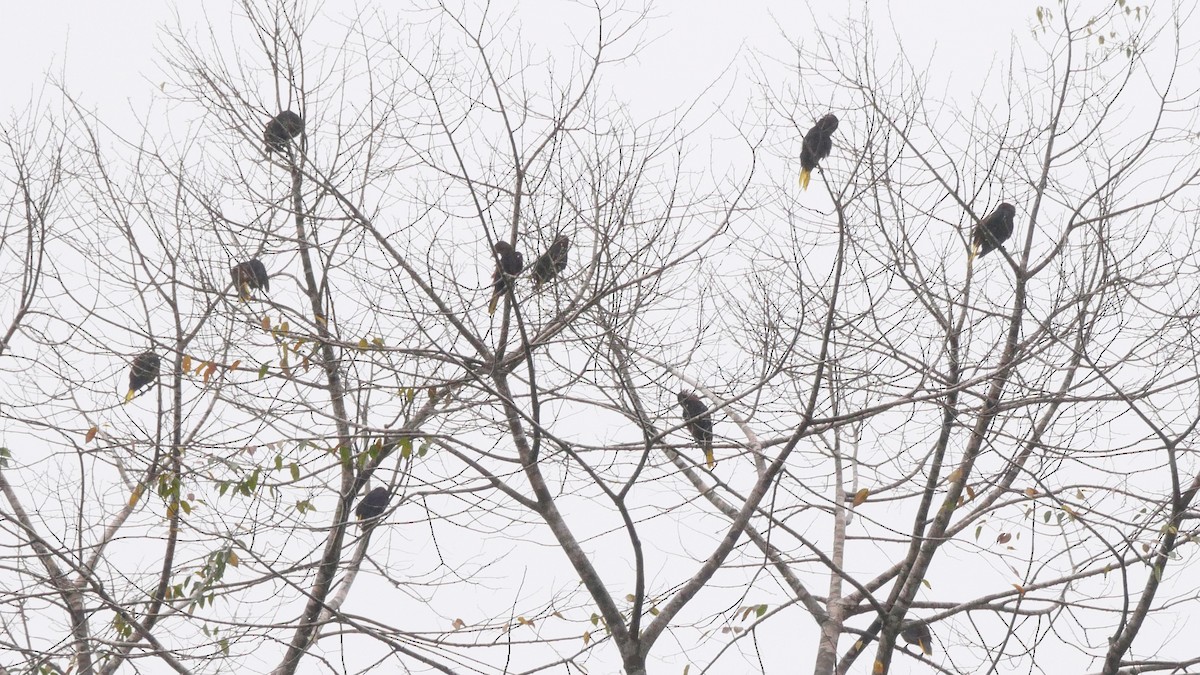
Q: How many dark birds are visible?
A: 10